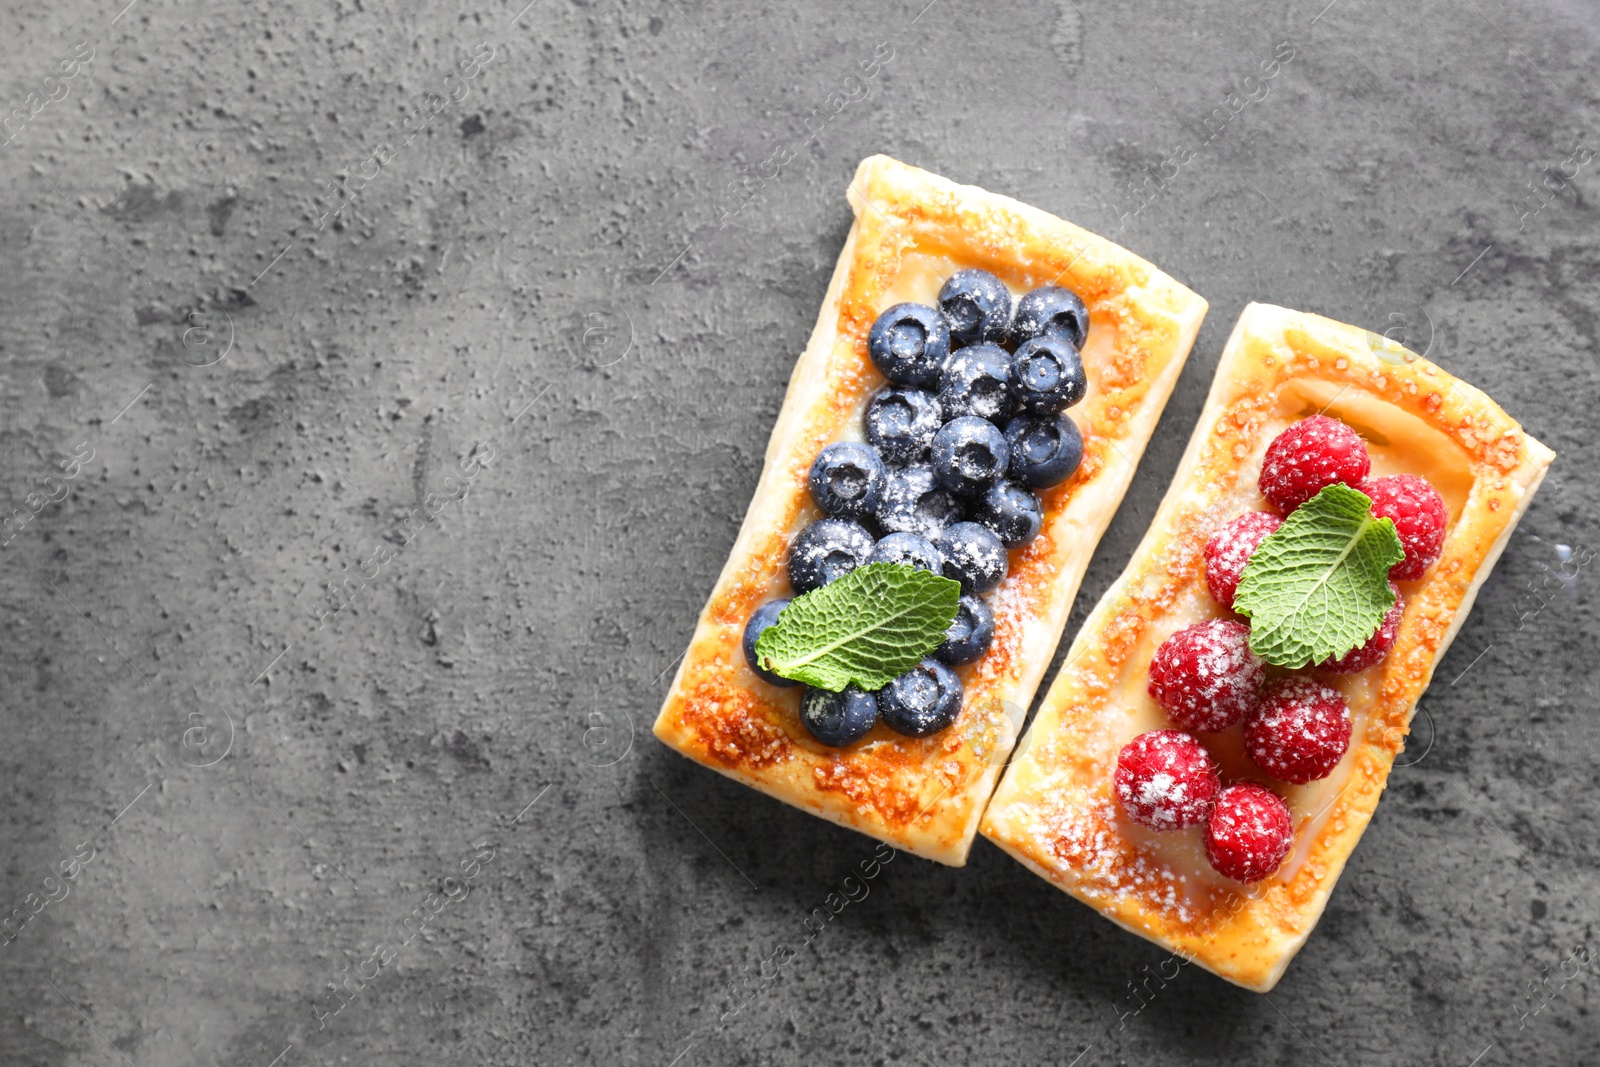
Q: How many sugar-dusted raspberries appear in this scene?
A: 8